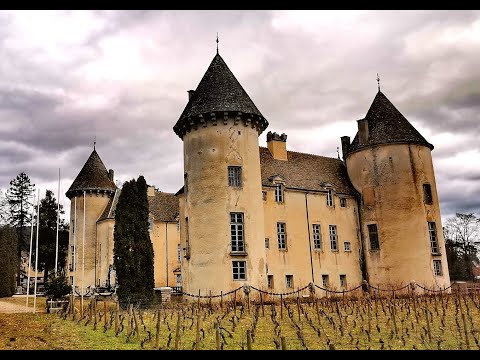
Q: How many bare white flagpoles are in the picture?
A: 5